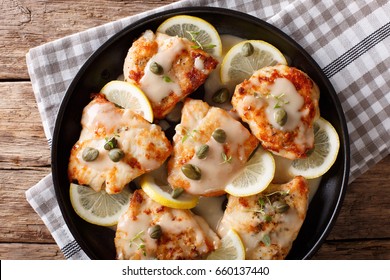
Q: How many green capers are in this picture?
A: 13